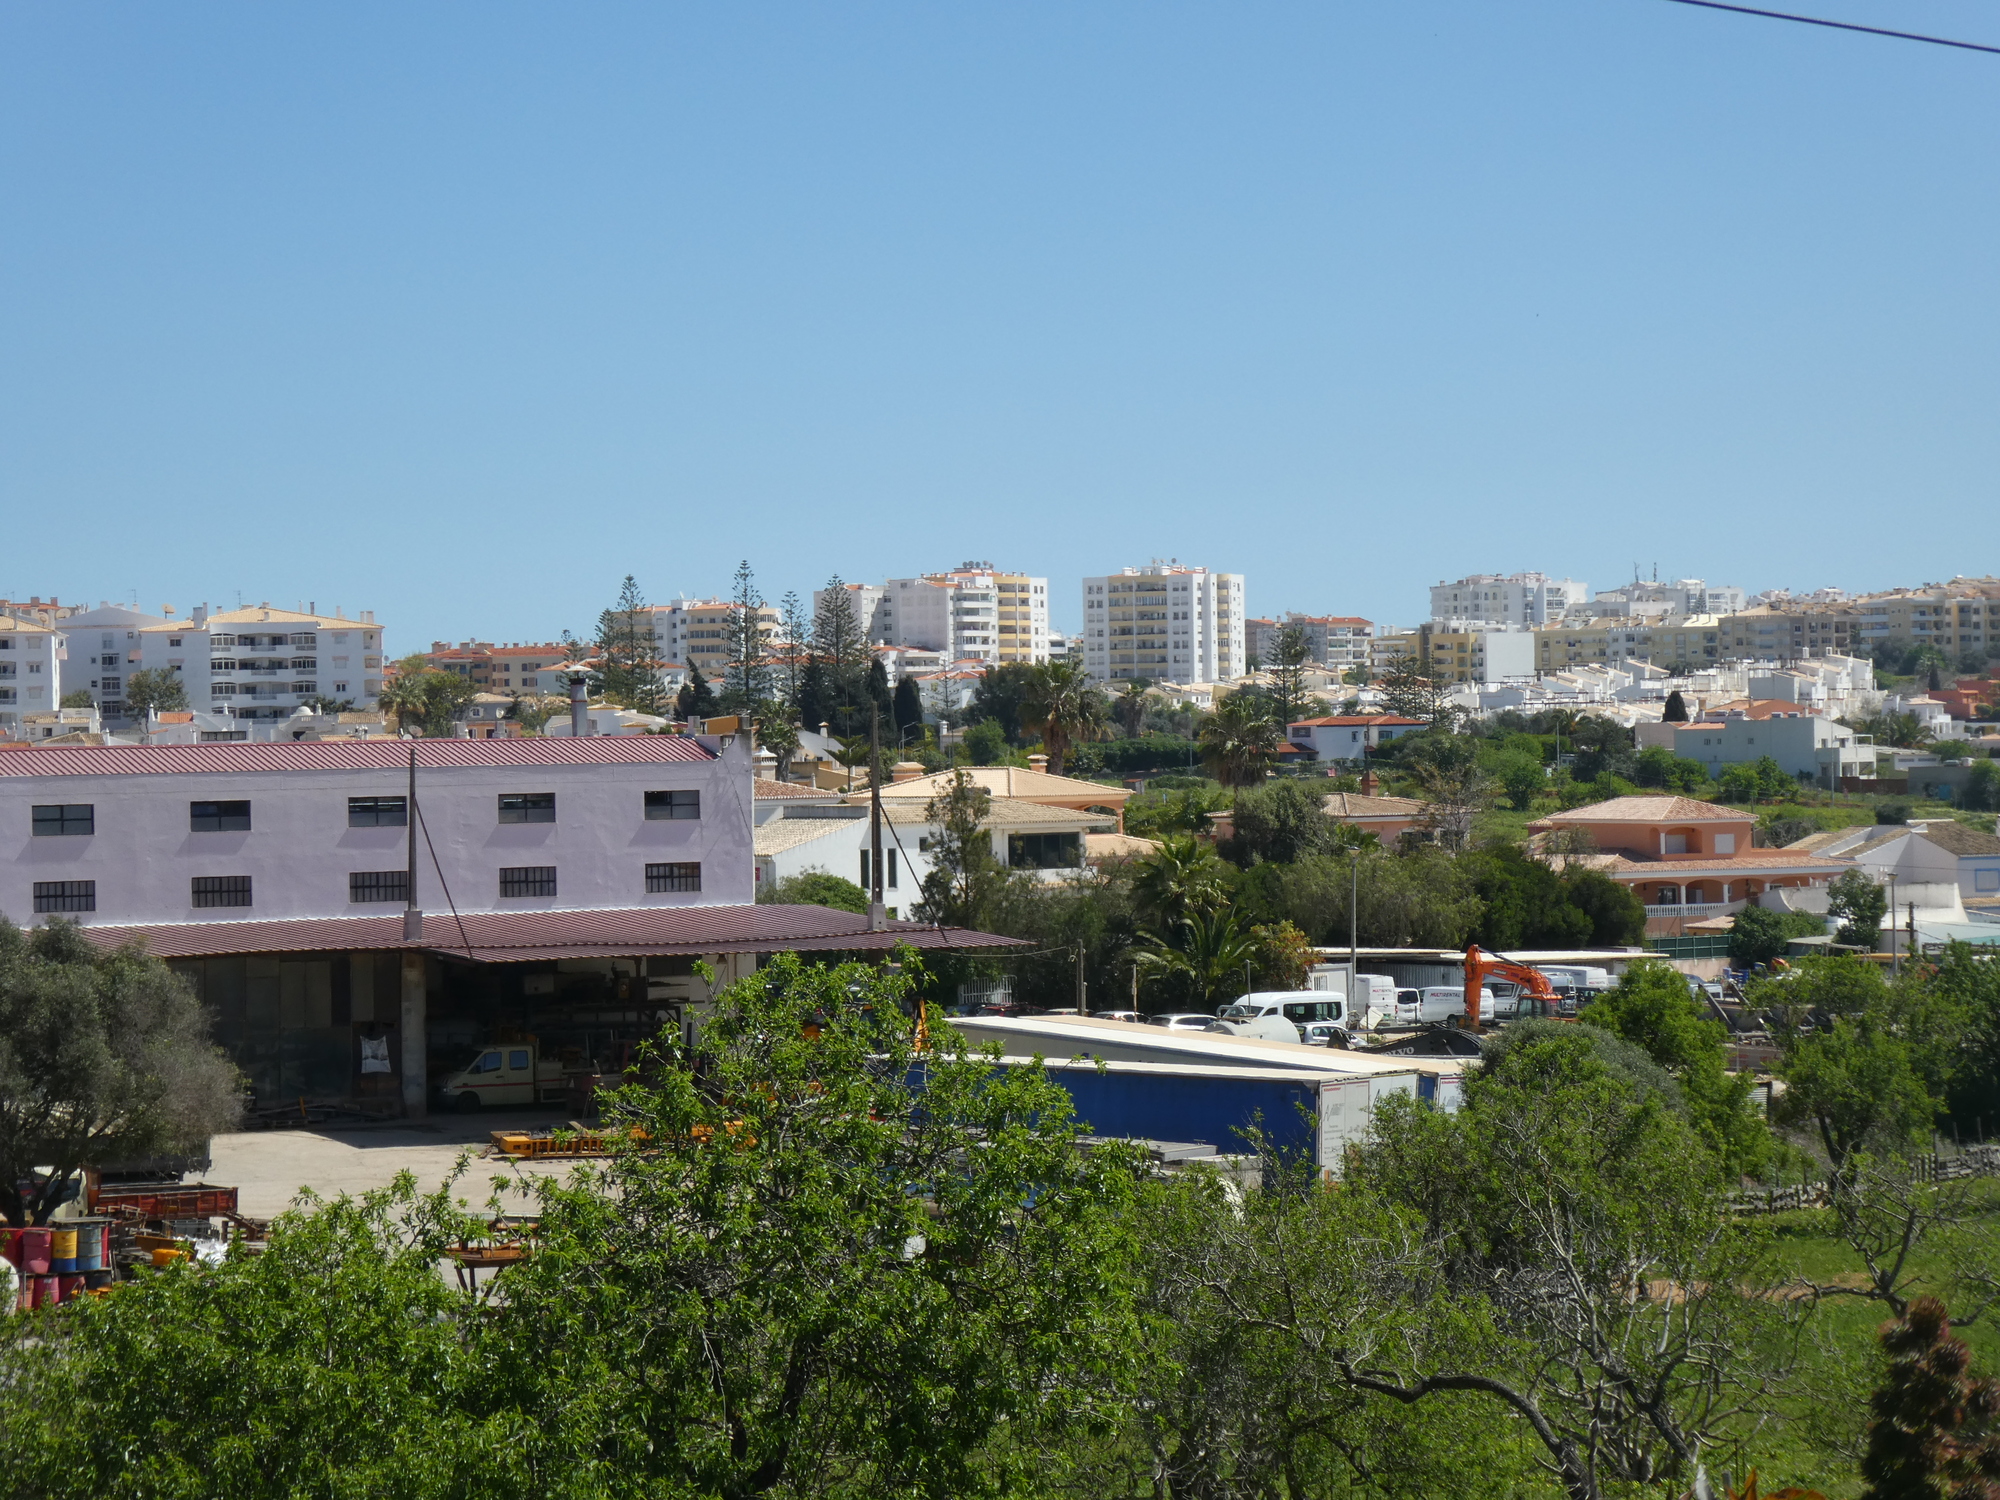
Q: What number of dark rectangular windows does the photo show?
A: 10